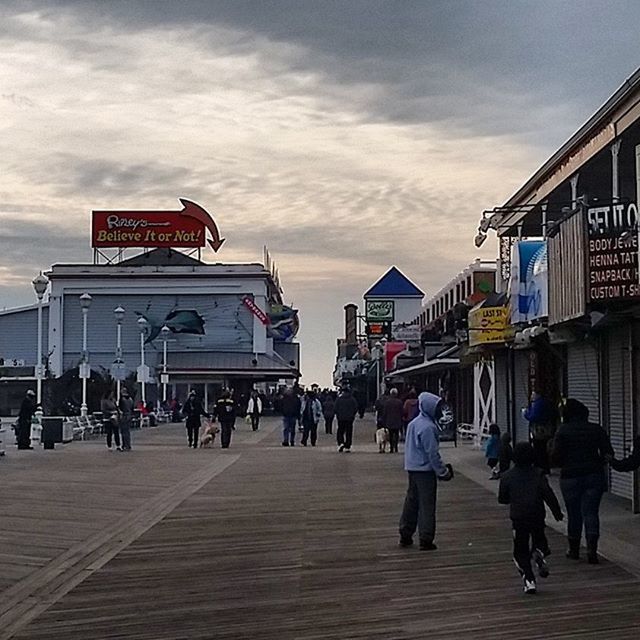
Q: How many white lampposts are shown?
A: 5